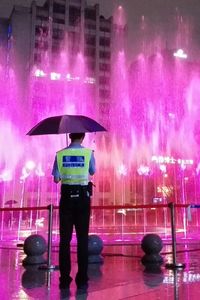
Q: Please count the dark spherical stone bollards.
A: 3